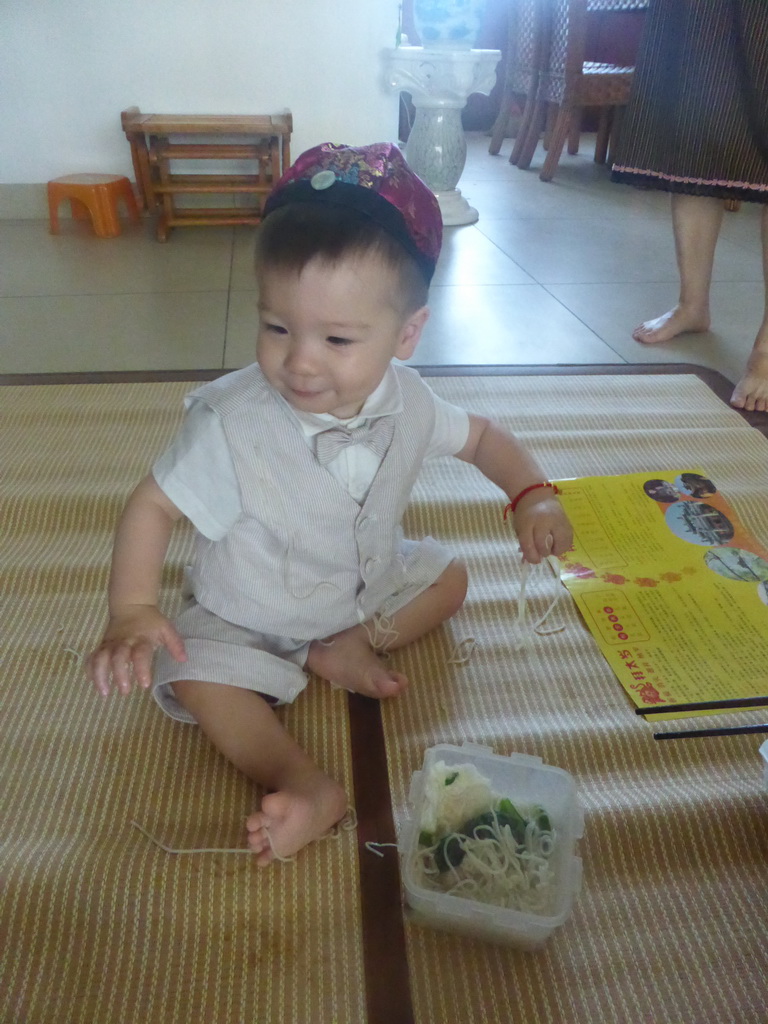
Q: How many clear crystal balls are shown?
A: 0